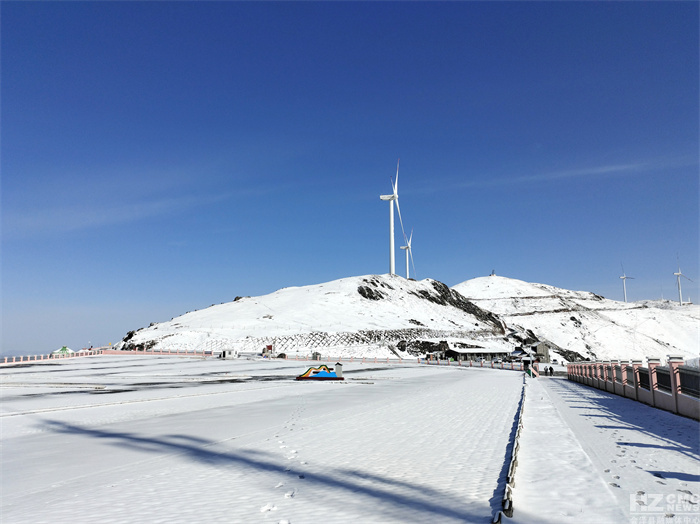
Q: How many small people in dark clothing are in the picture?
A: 2